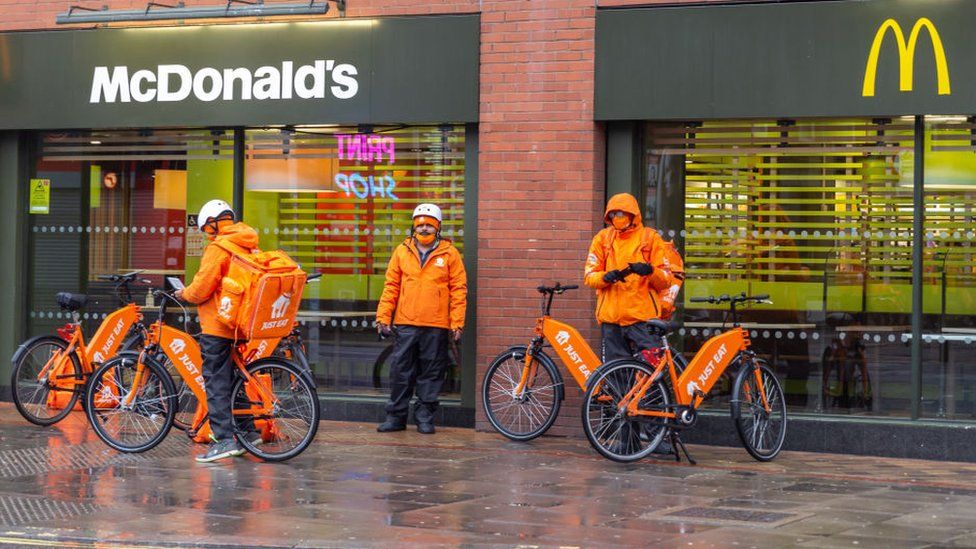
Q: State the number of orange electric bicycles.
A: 5